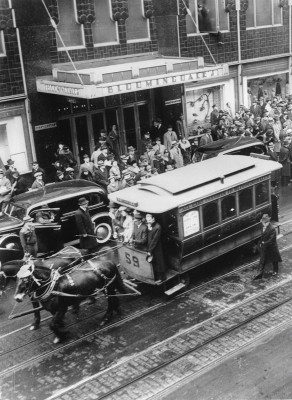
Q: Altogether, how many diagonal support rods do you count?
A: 2